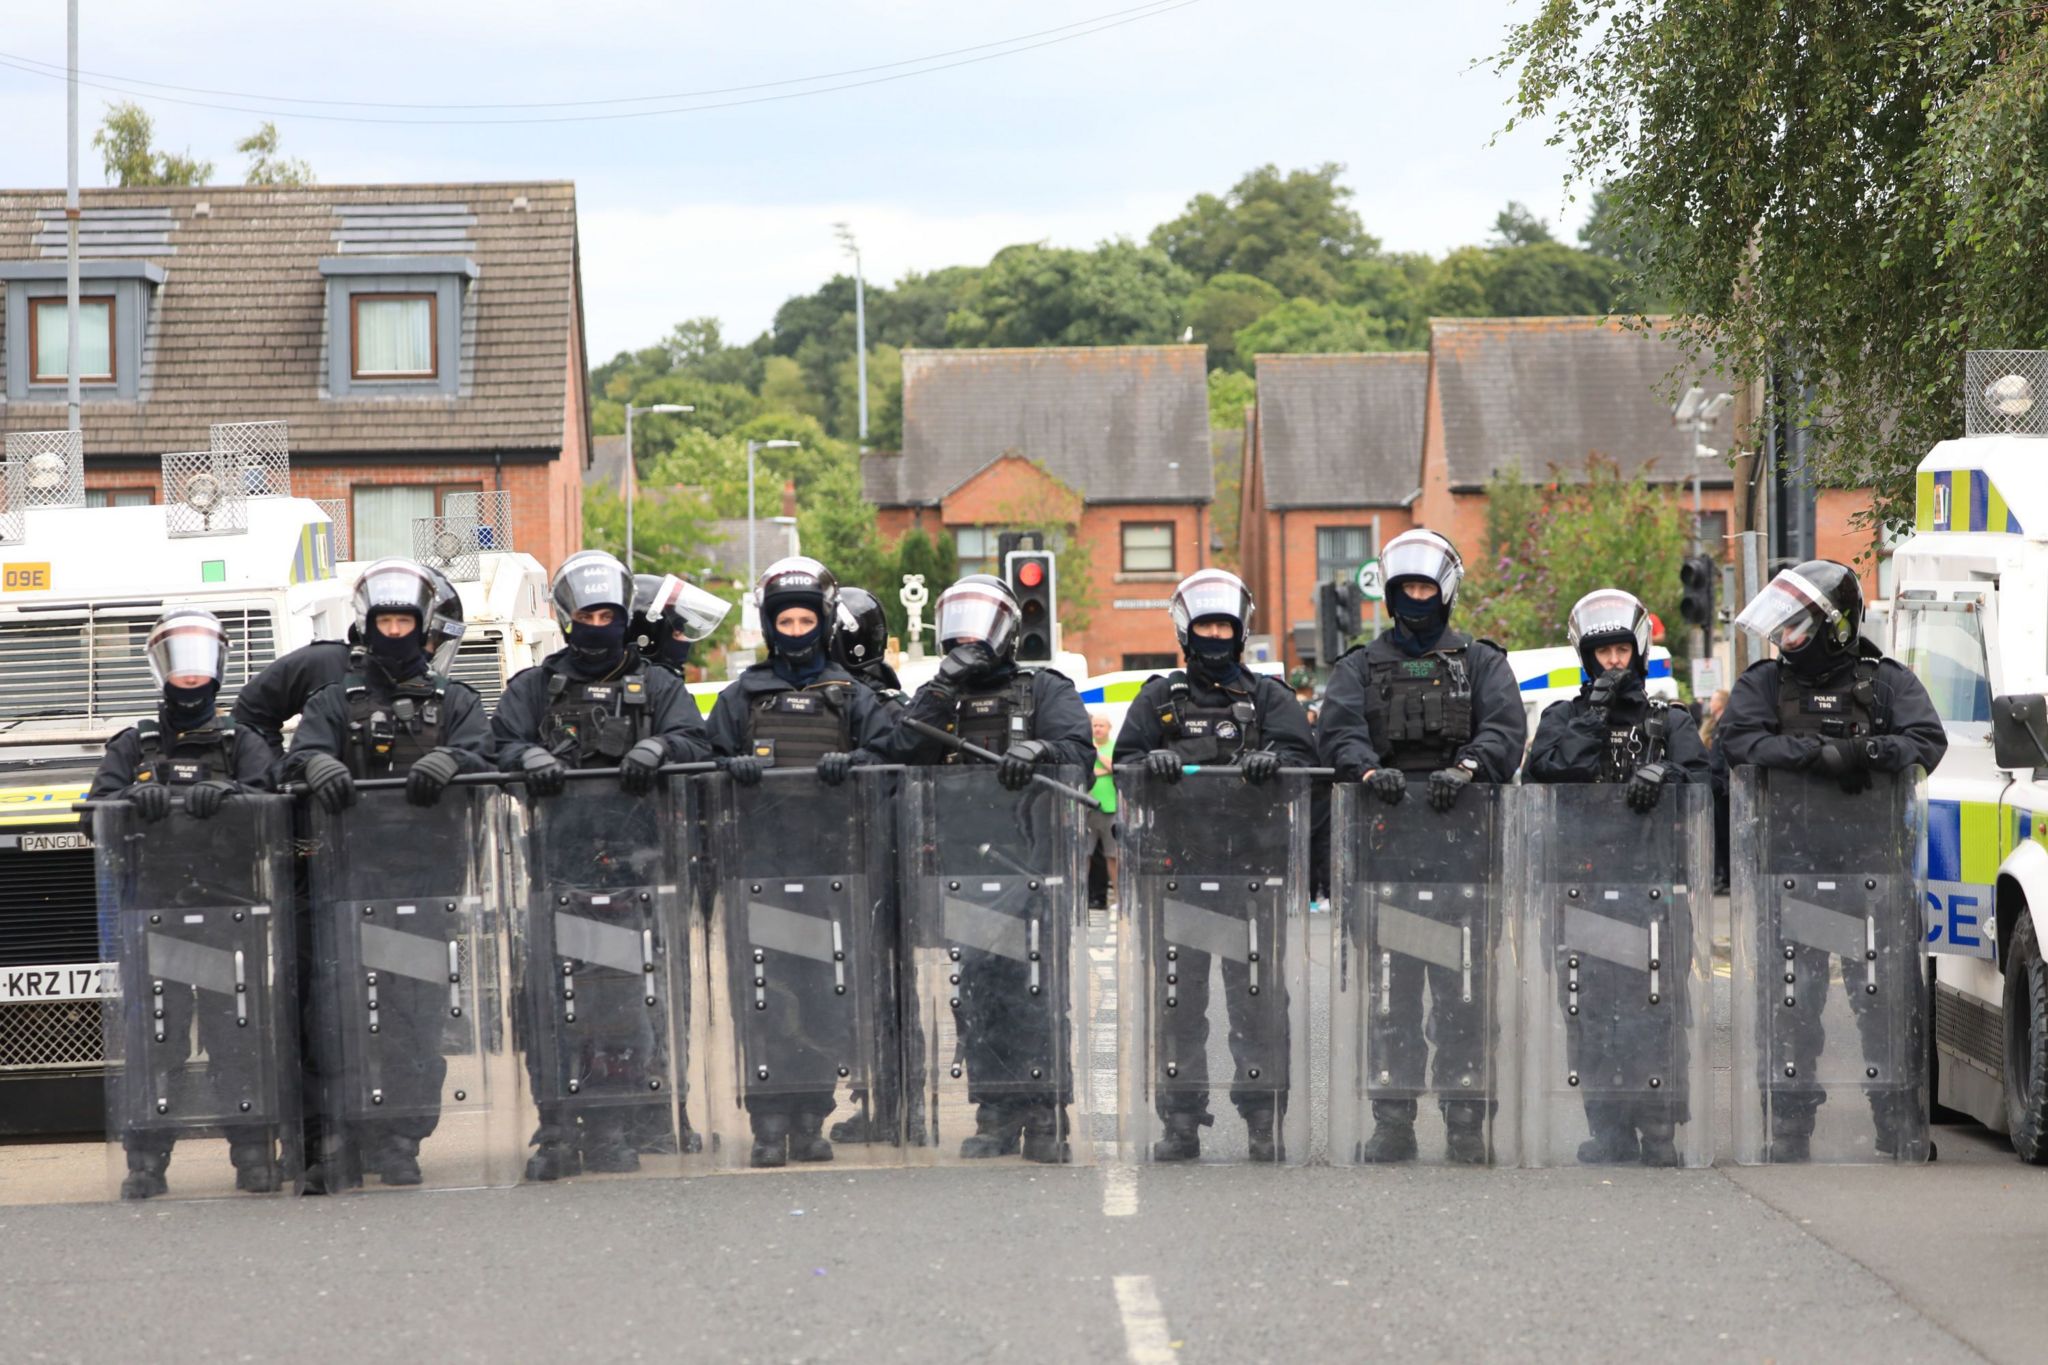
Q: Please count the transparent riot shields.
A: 9